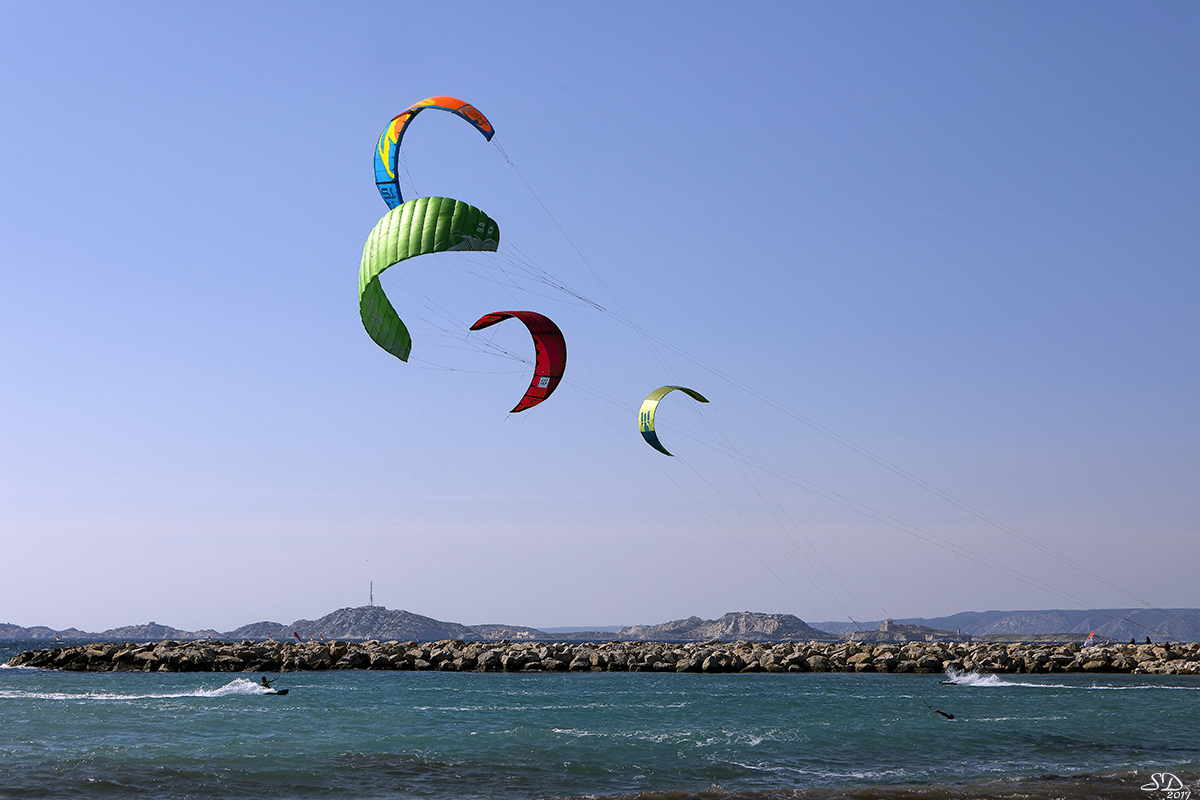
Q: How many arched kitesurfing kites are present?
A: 4